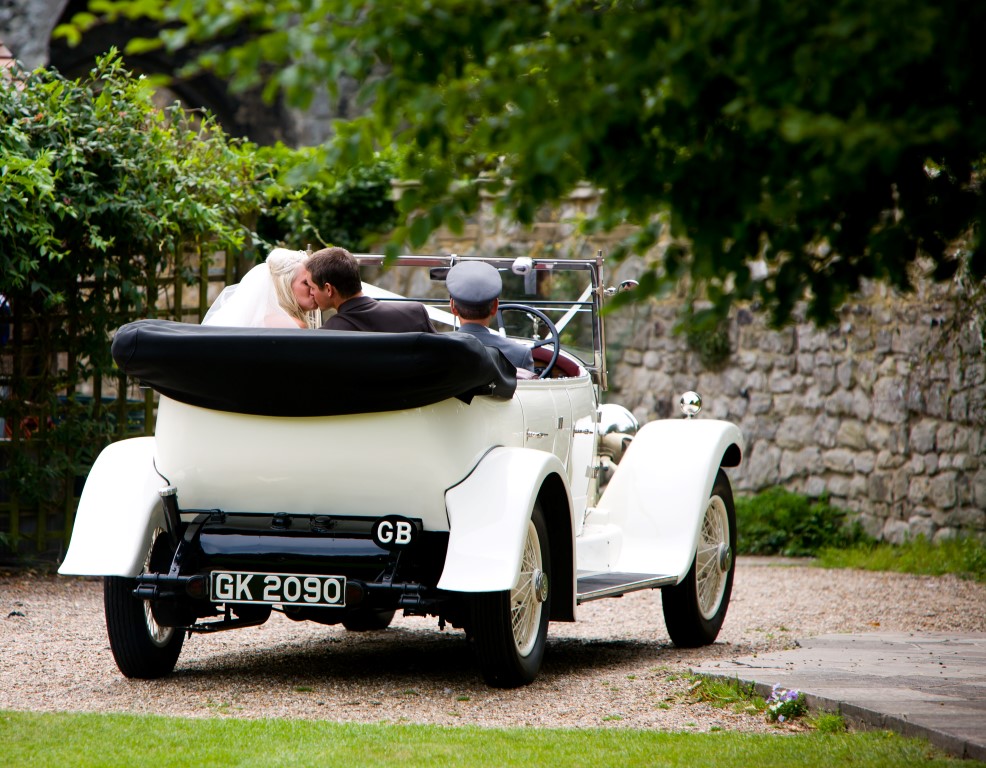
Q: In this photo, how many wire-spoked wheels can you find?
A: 3